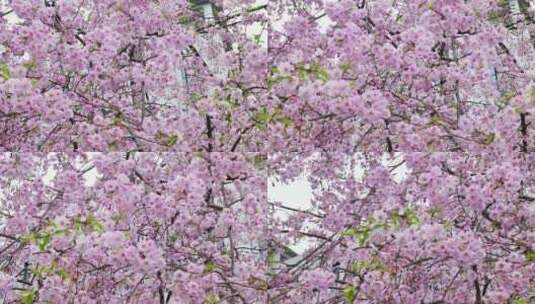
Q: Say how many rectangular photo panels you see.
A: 4